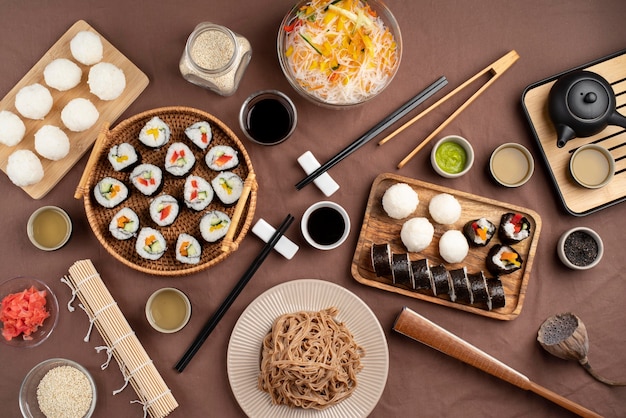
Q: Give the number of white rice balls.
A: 12